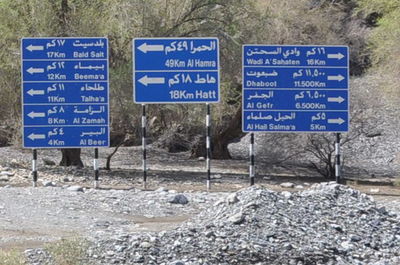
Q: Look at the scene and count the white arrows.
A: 11